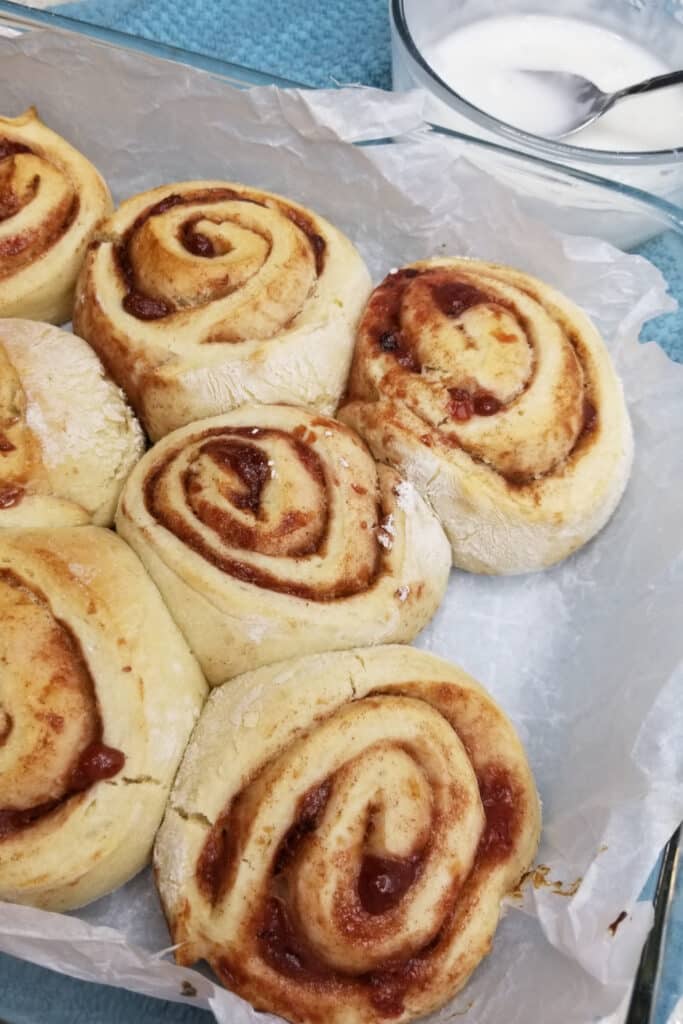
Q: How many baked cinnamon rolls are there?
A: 7